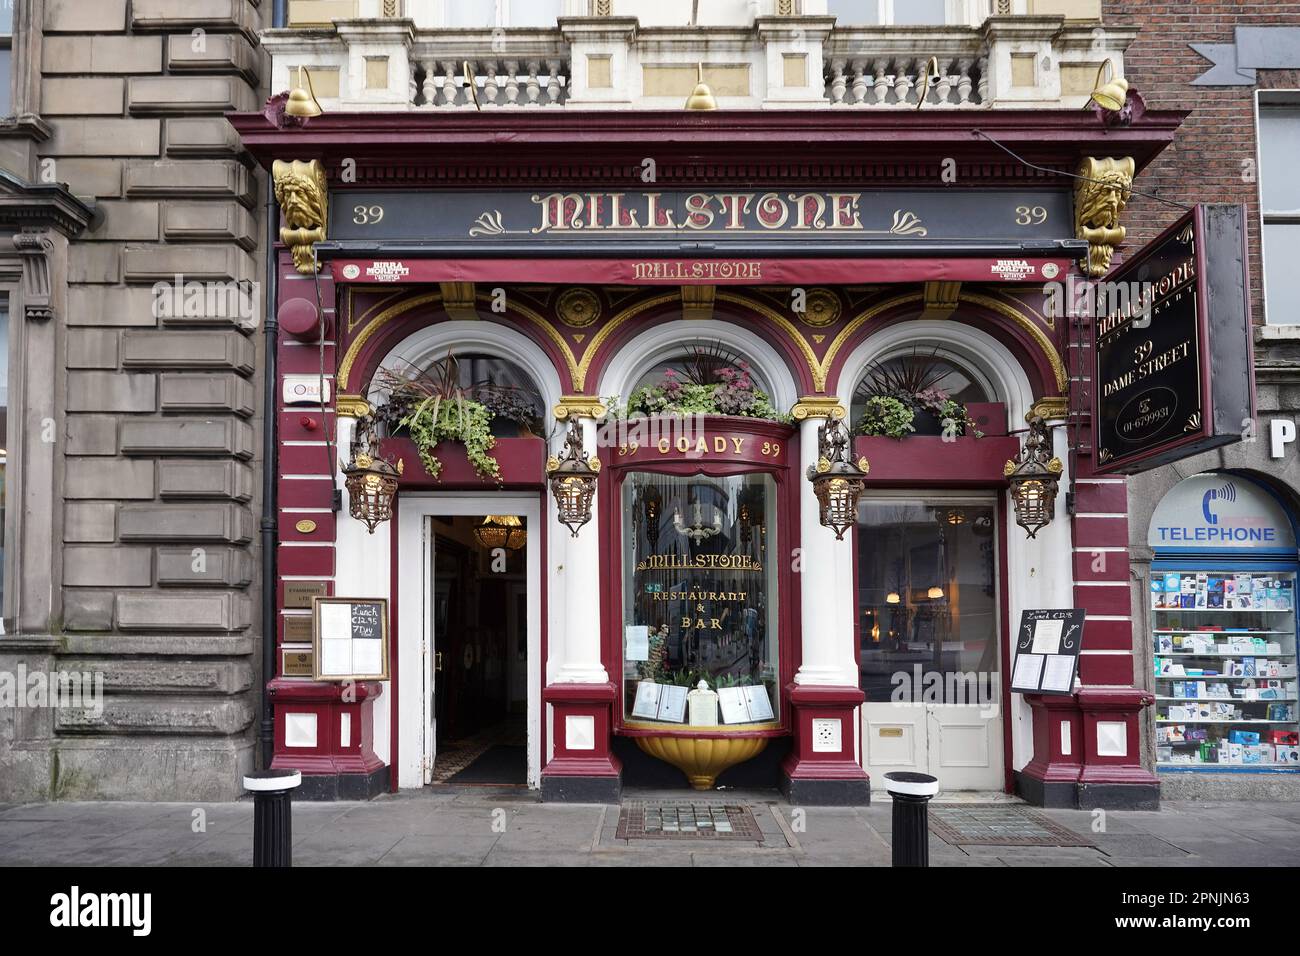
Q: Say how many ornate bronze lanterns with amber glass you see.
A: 4